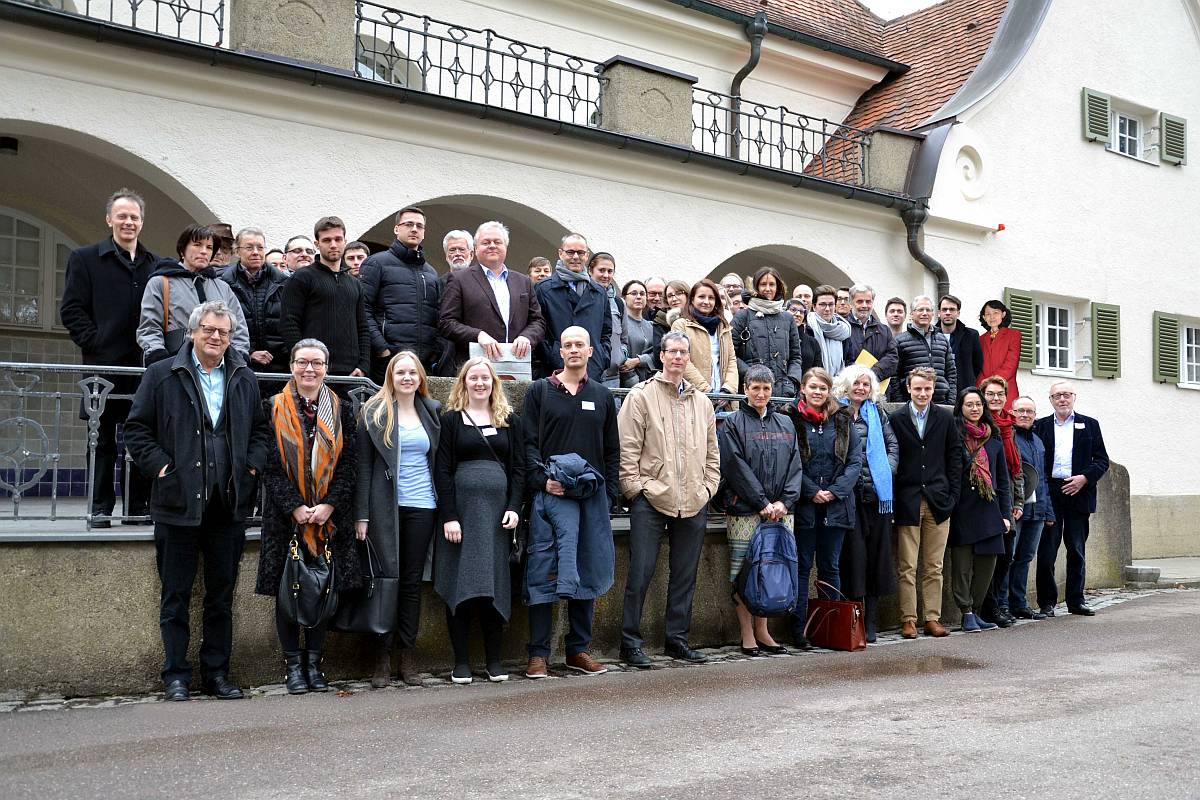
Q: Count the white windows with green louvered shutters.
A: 3